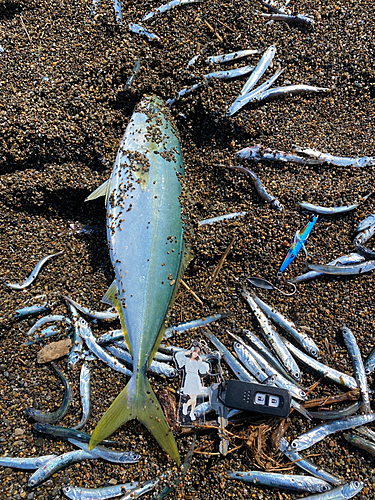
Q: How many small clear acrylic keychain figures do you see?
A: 1